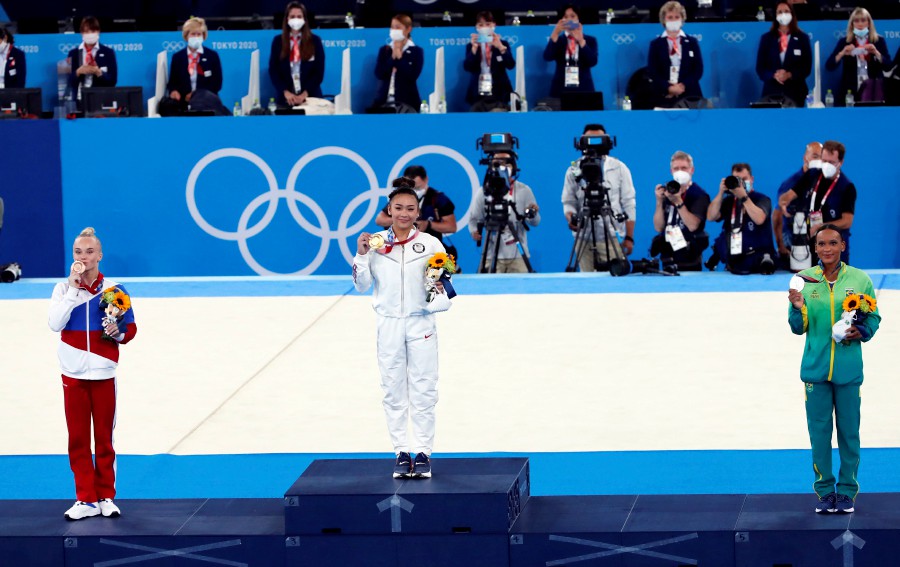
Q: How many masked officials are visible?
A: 10